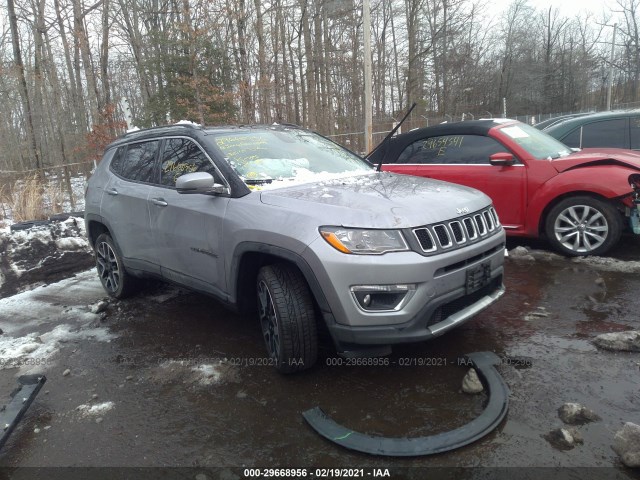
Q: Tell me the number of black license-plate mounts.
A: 1